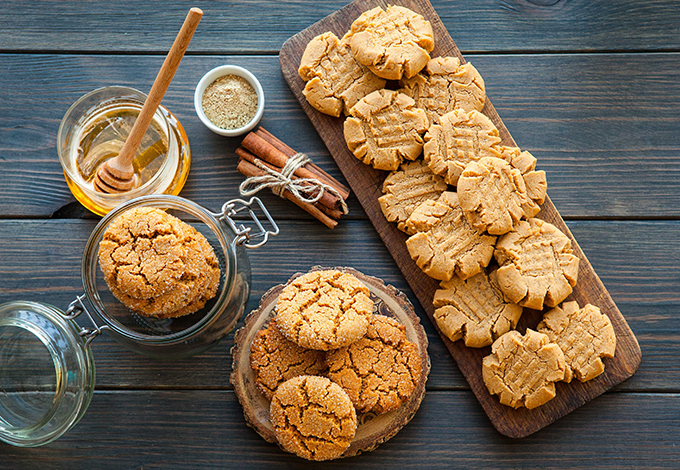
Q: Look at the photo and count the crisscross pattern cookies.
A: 13